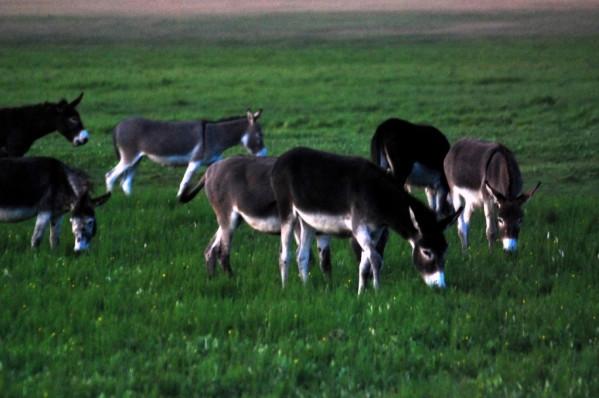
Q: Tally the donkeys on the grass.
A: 7